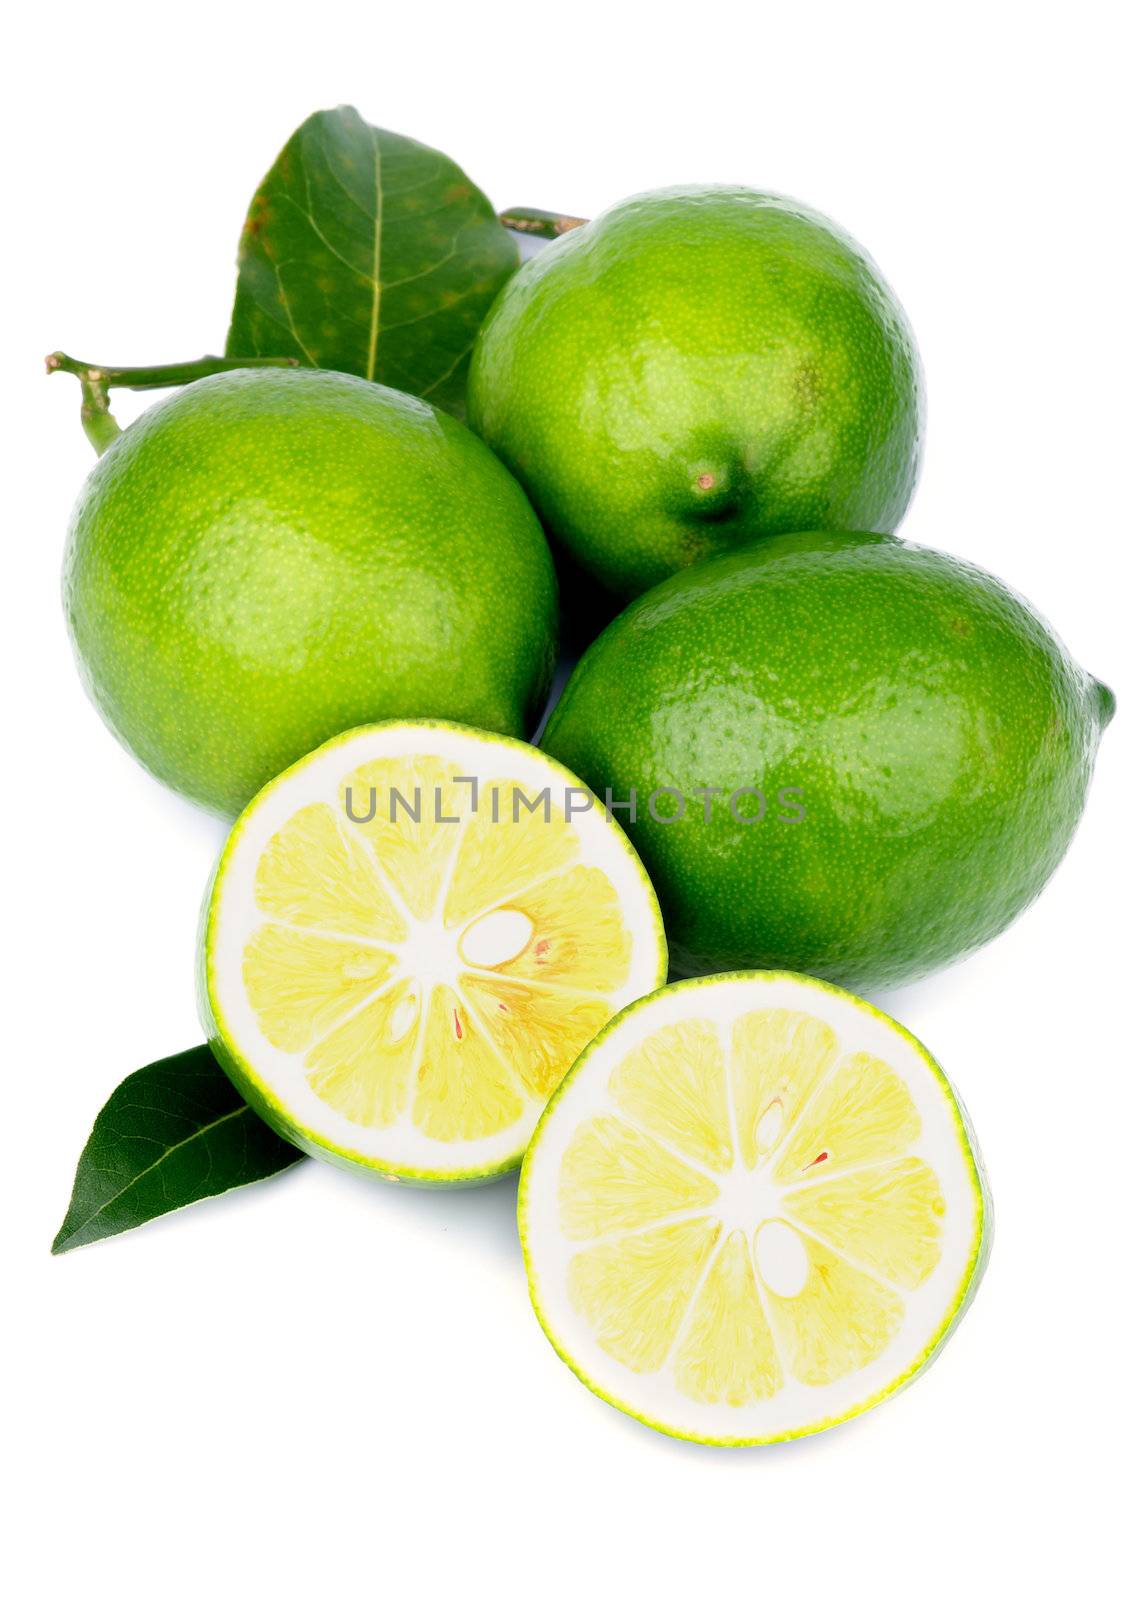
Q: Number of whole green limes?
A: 3